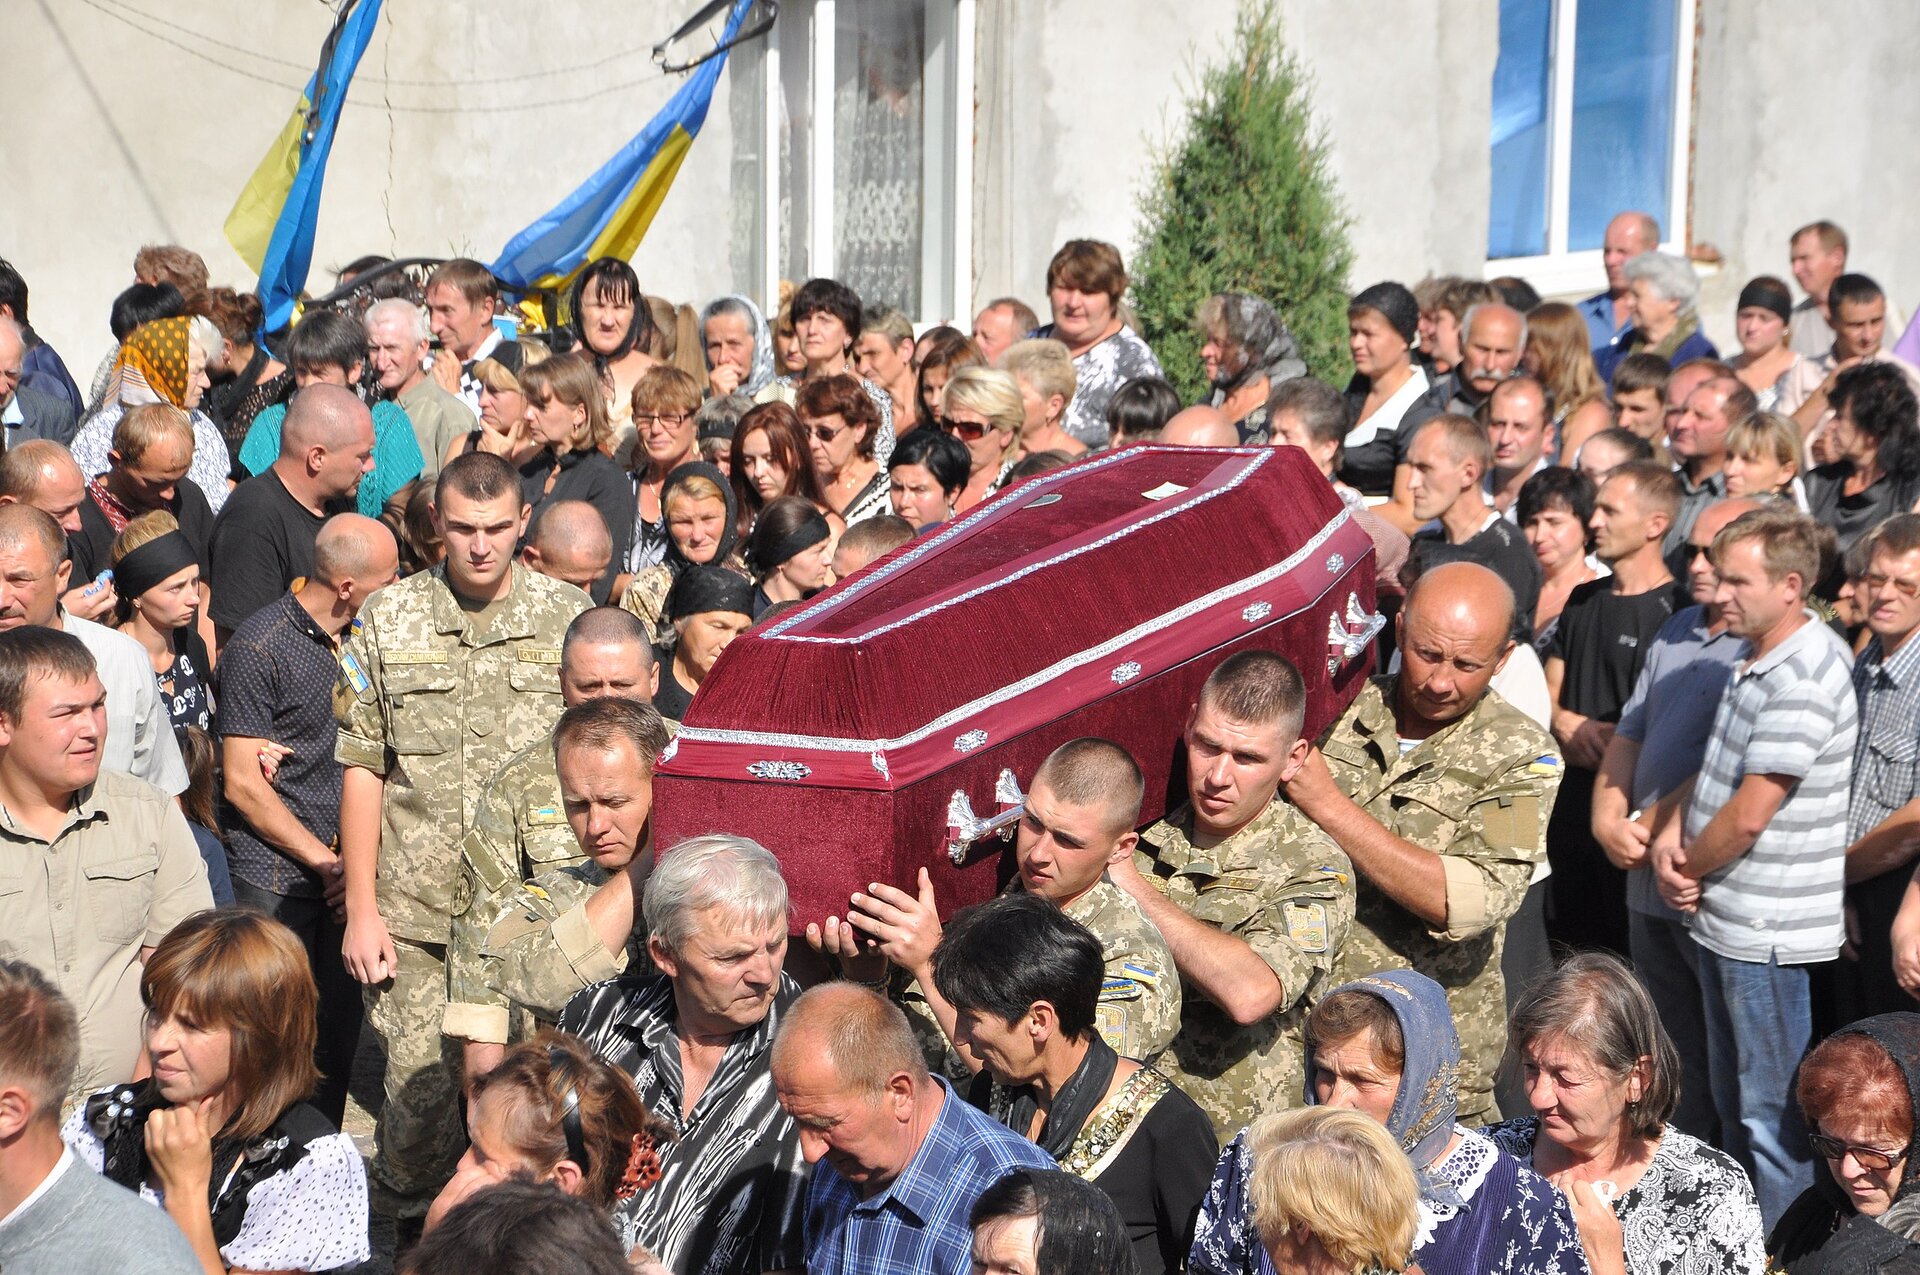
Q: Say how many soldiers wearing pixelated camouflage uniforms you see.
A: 6